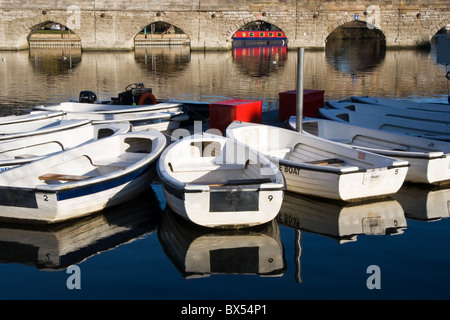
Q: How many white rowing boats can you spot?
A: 12